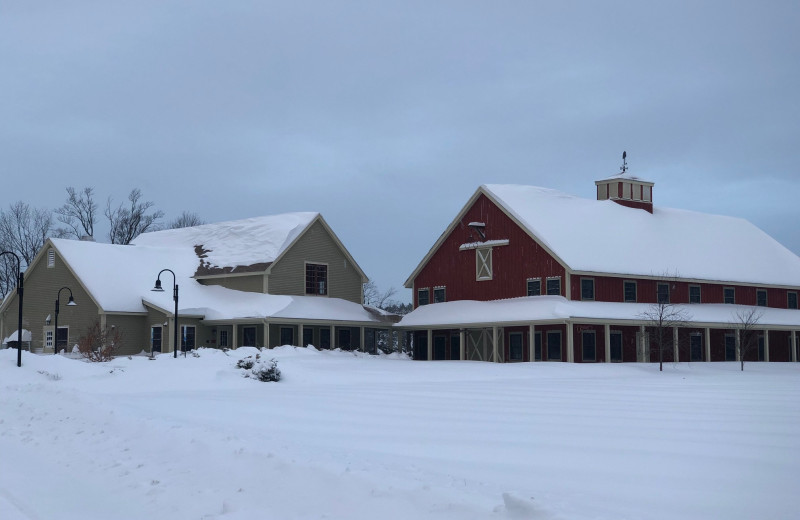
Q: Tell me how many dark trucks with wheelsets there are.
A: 0